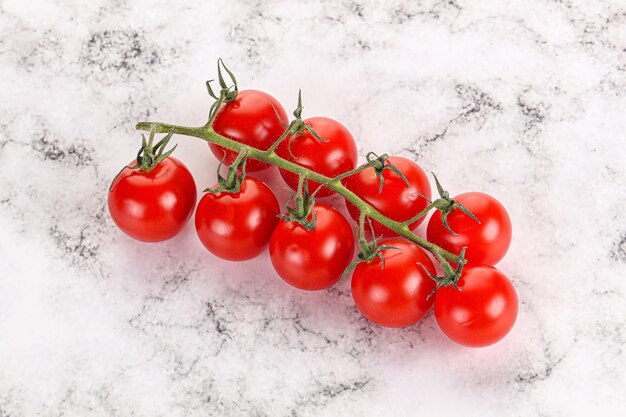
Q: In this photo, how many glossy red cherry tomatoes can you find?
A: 9